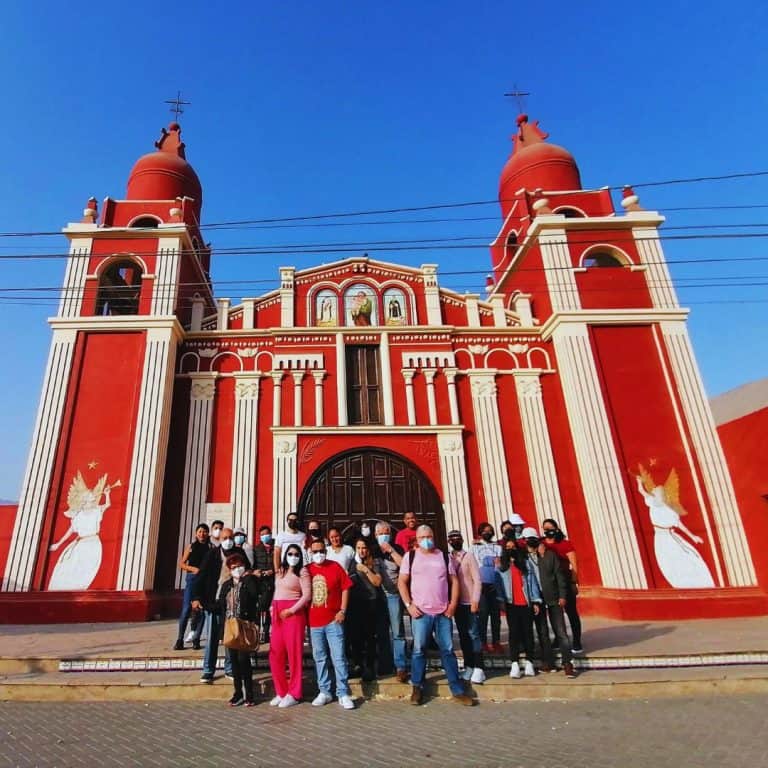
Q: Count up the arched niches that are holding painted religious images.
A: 3